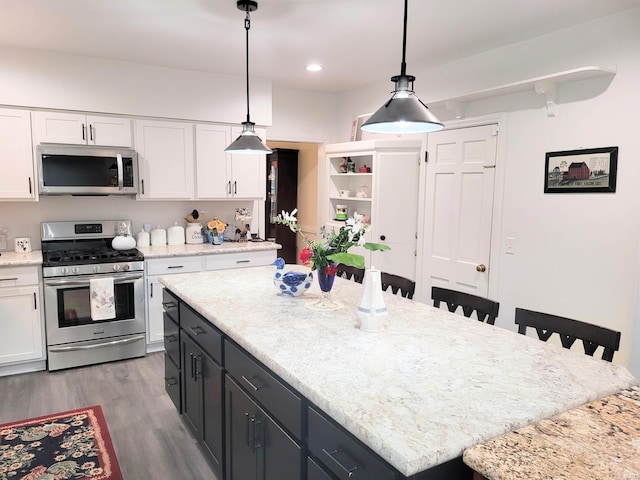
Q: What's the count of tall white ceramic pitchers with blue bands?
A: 1